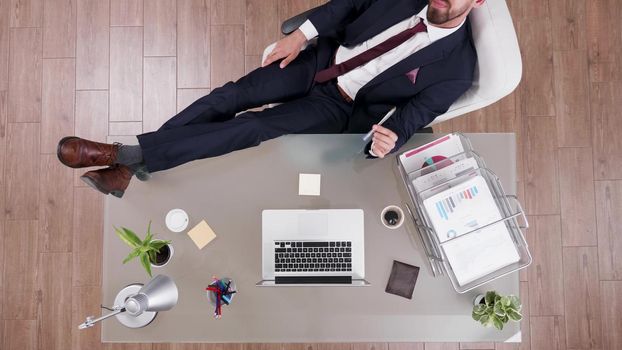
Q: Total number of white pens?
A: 1